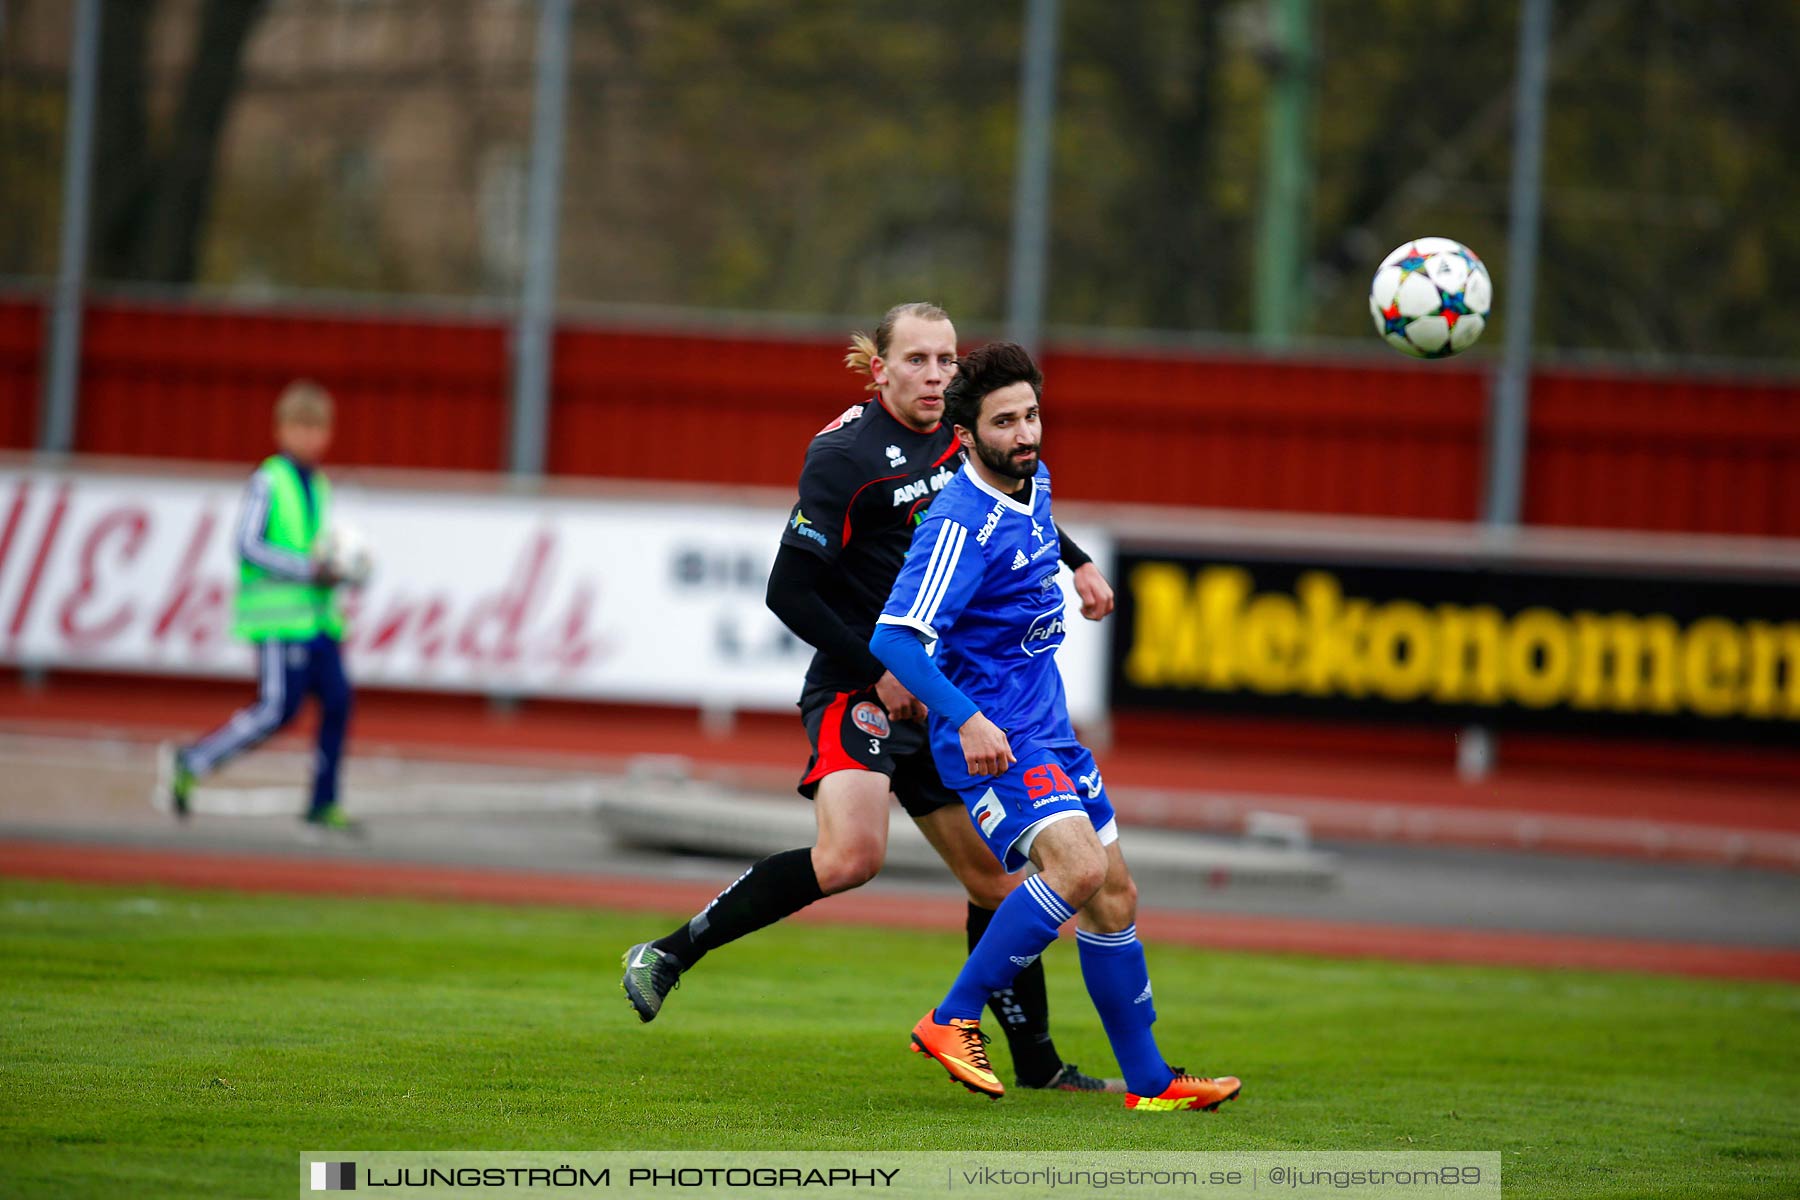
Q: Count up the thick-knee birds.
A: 0